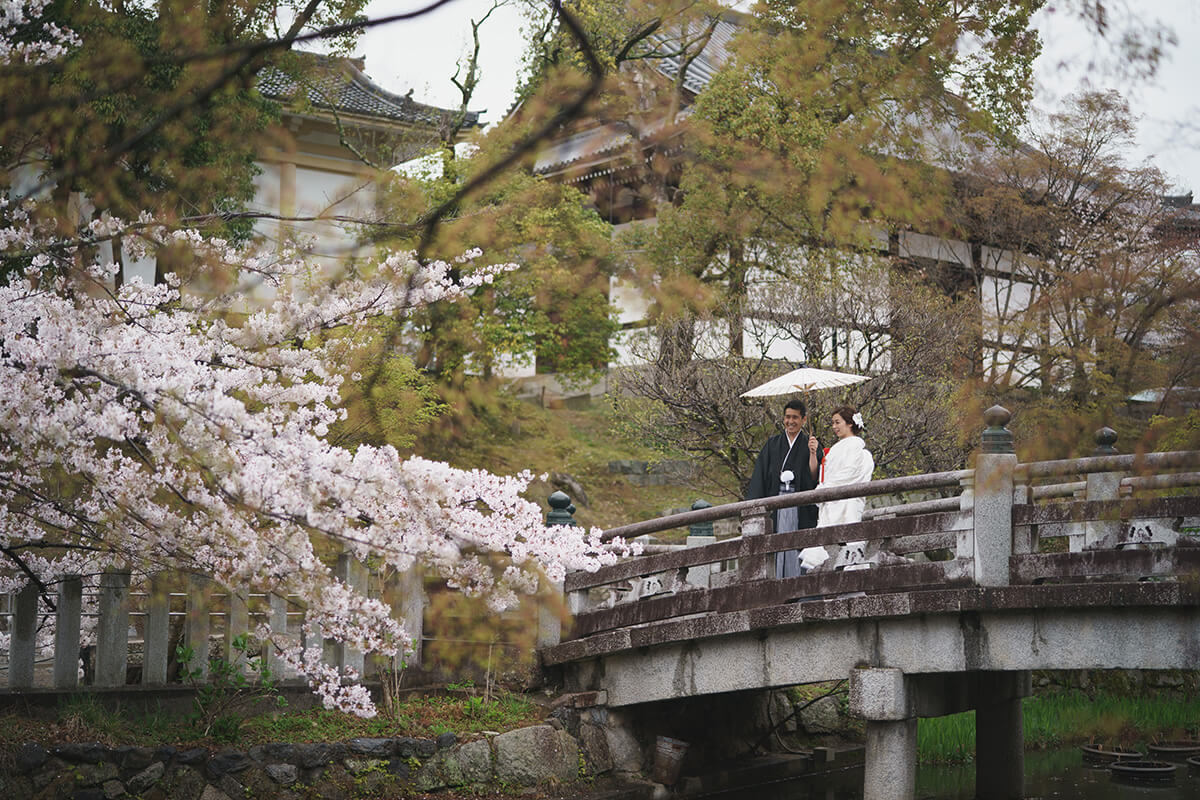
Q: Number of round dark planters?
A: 4